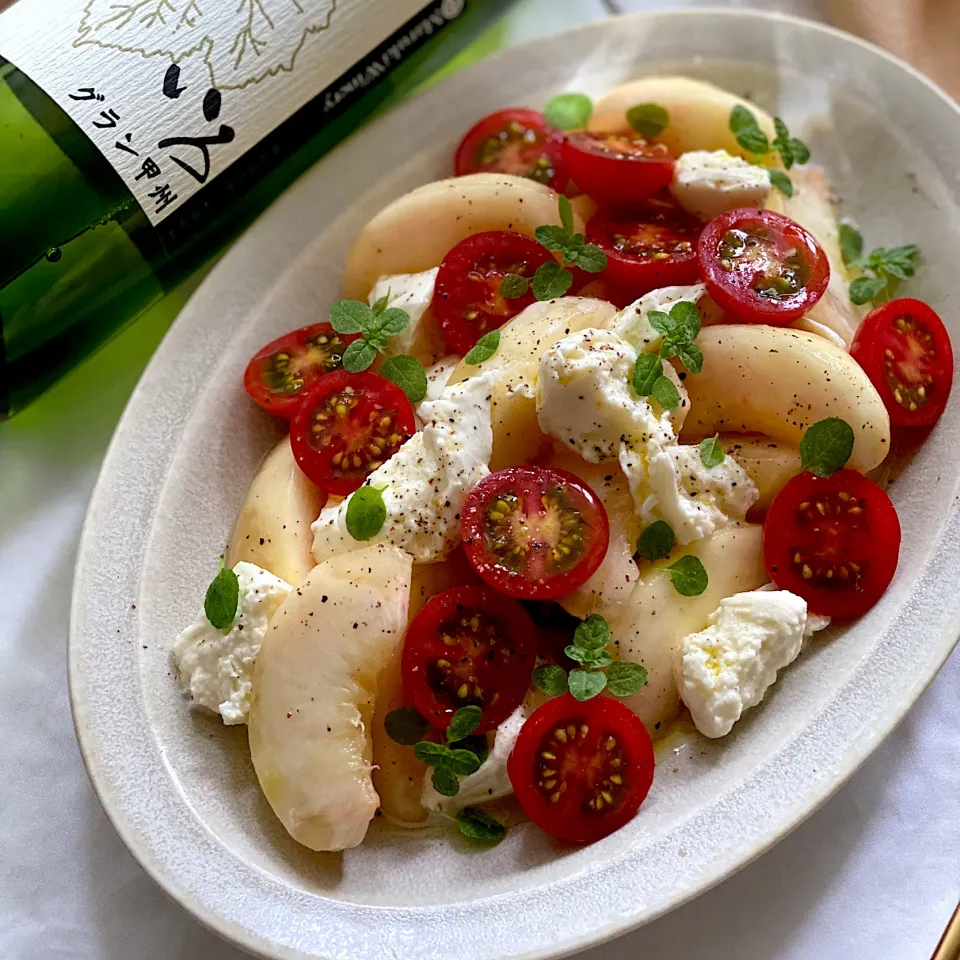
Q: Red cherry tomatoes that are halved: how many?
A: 12